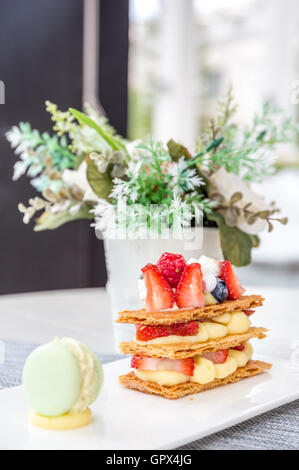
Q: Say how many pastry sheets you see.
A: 3